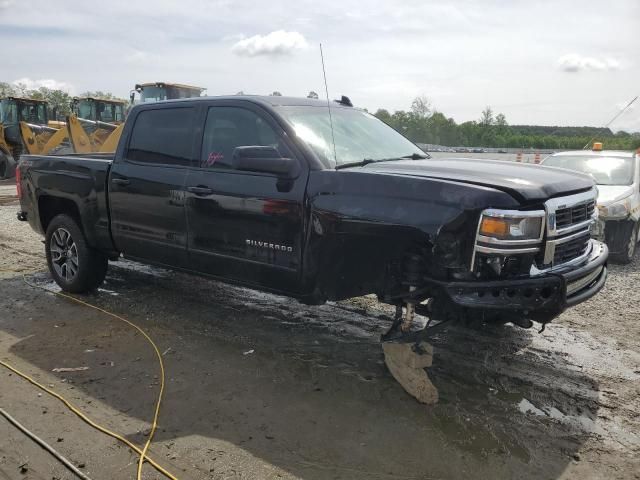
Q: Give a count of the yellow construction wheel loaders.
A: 3